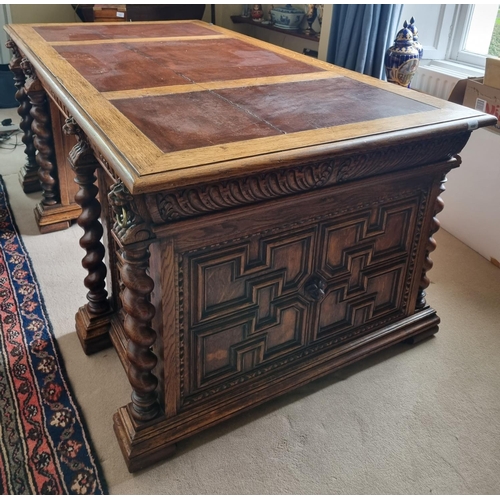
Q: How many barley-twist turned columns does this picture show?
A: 5